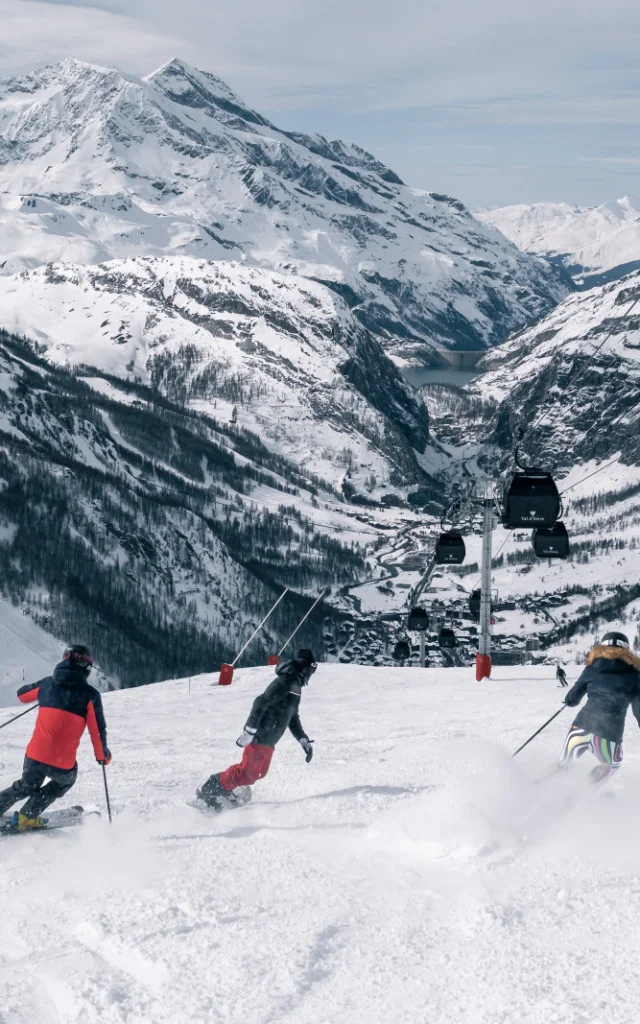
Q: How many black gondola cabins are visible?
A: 7